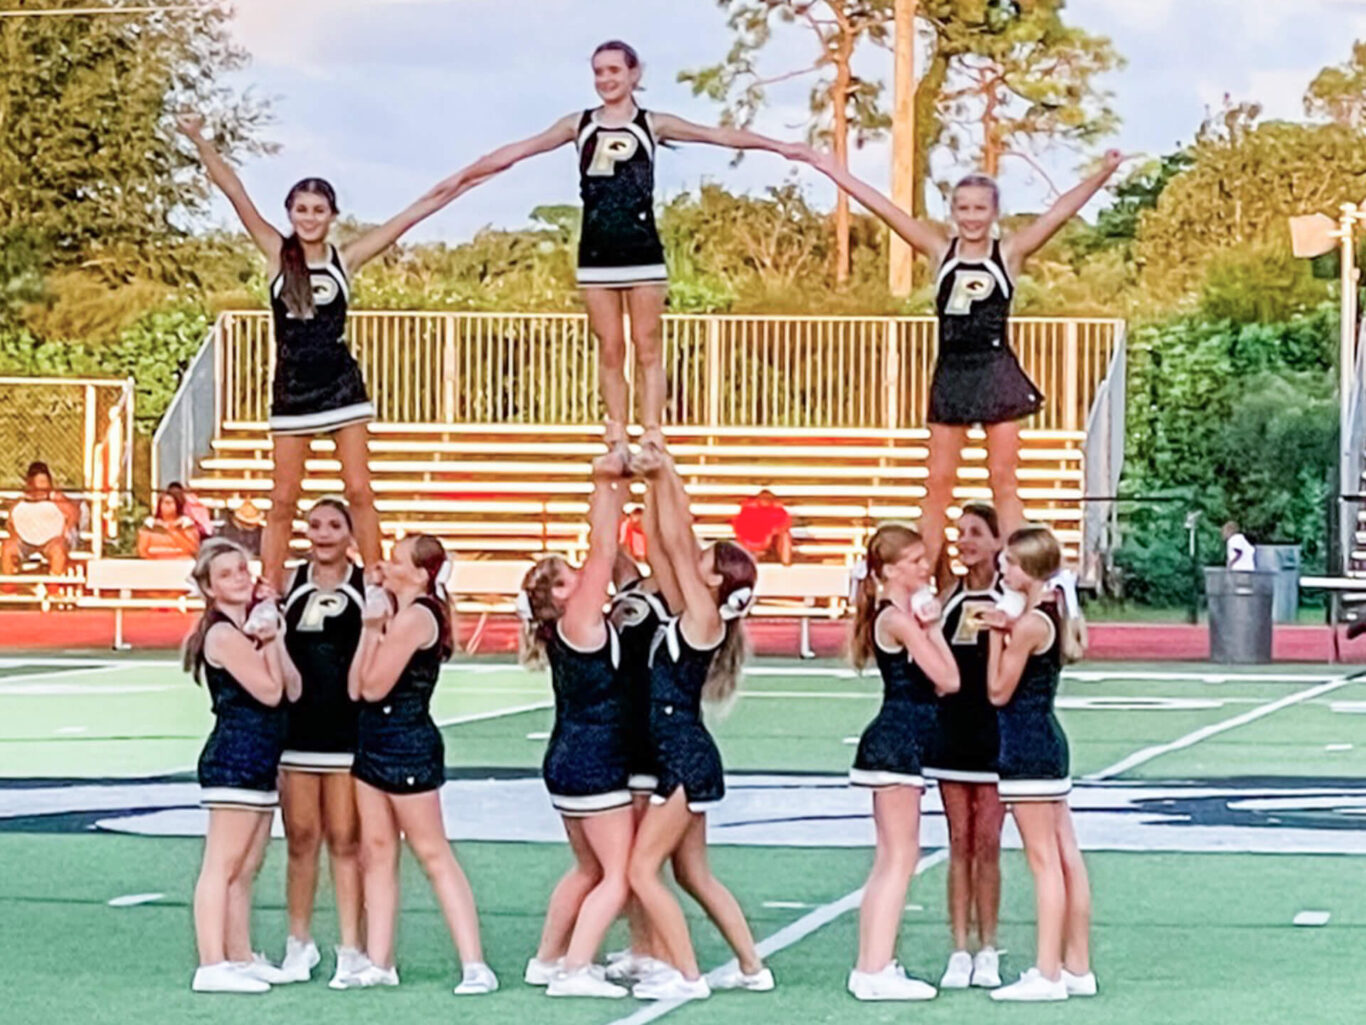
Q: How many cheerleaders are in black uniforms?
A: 12